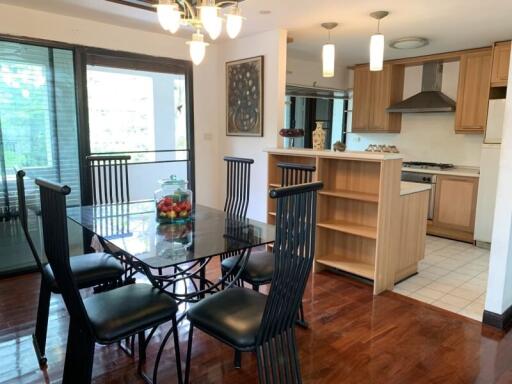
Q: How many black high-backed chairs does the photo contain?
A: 6